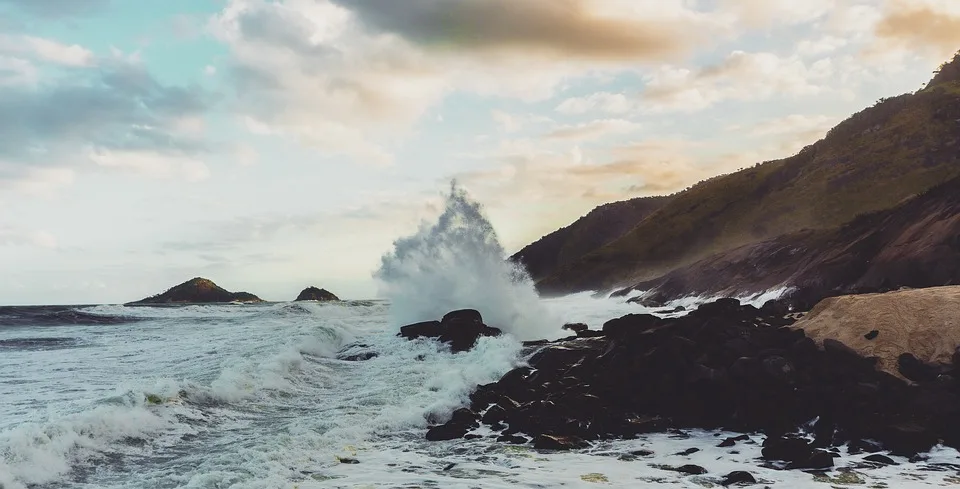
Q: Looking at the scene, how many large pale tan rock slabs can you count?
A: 1